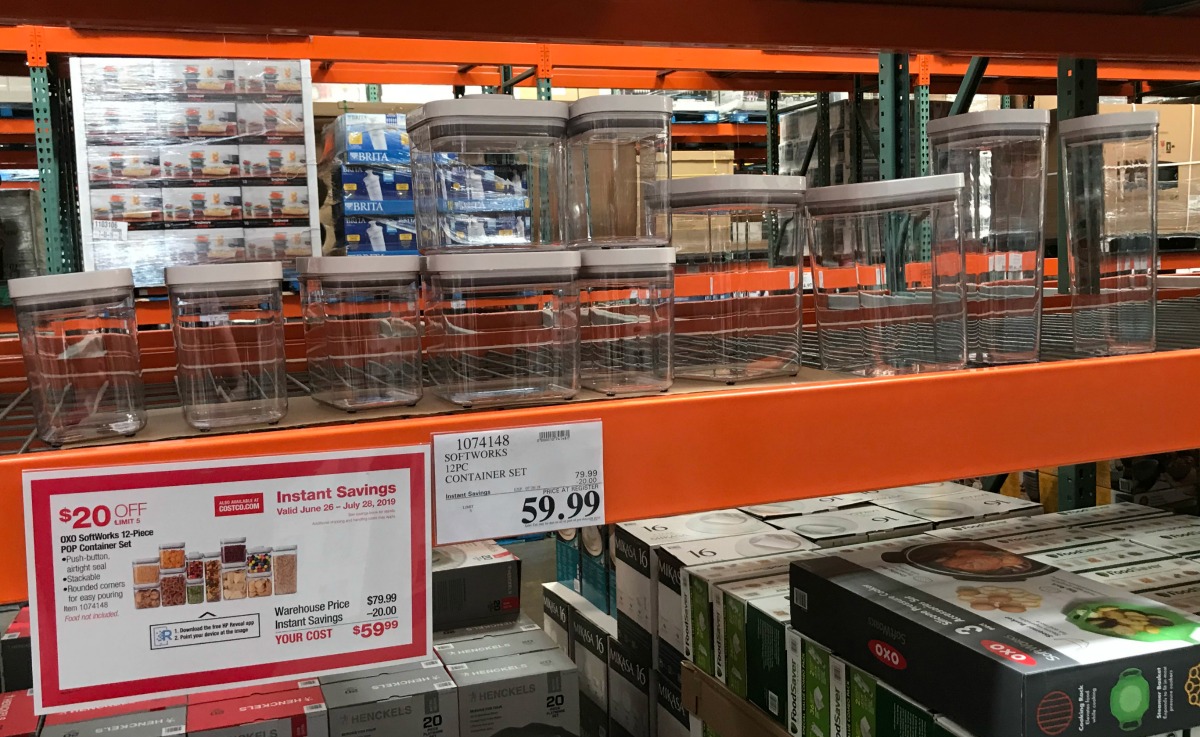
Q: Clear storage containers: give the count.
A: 11